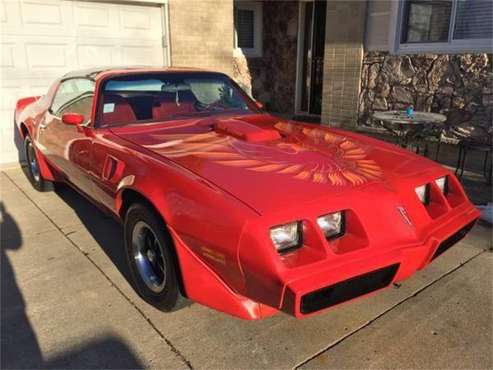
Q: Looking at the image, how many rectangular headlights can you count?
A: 4